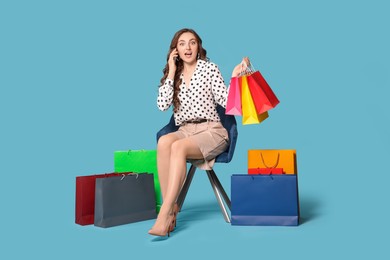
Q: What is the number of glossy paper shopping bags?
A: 9